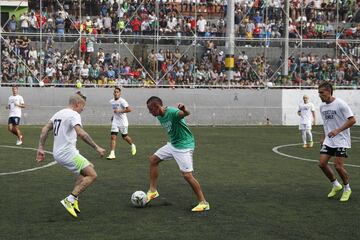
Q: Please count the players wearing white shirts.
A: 5